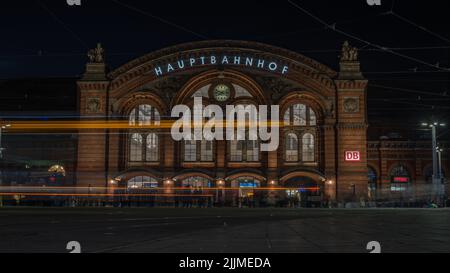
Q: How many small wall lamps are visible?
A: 5